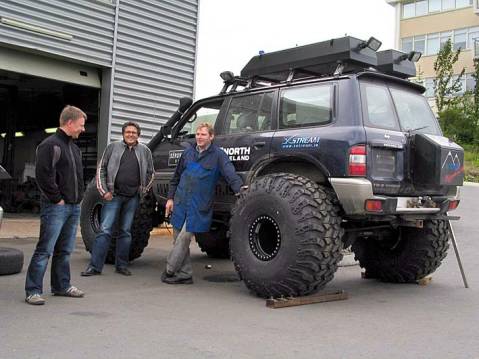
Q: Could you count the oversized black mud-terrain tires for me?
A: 4